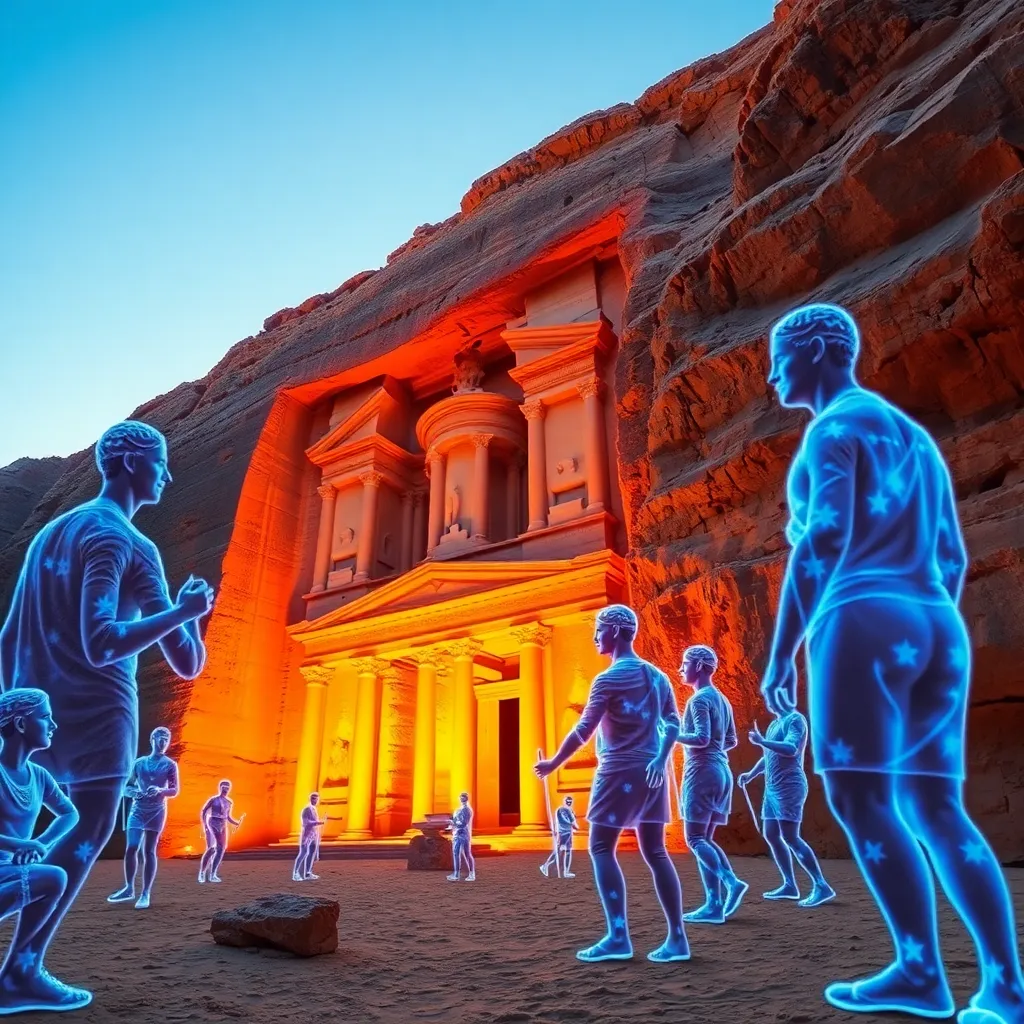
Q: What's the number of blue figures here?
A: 11